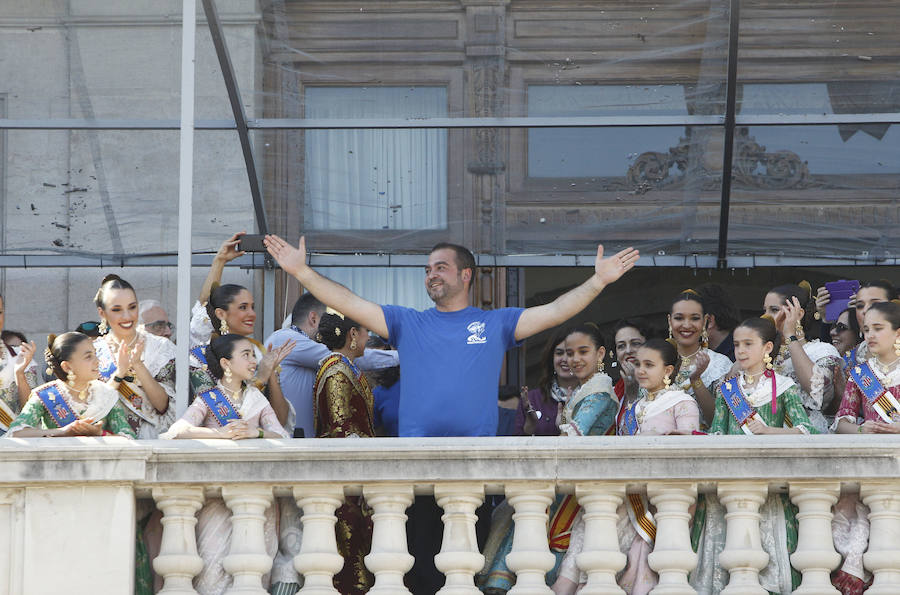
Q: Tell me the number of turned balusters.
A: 11